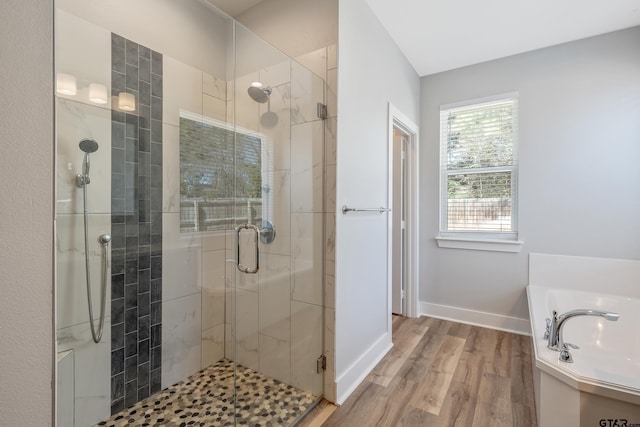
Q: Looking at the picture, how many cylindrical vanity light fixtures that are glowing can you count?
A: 3